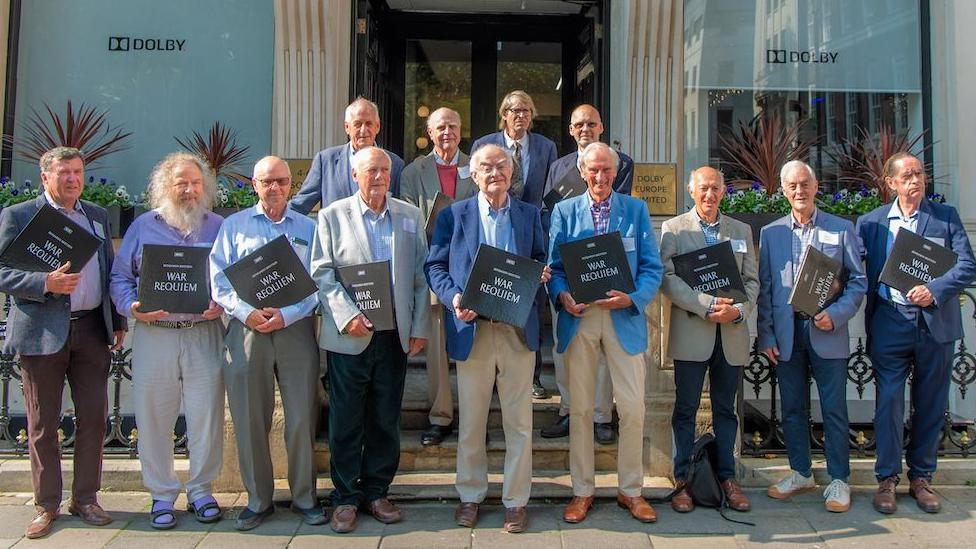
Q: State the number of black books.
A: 11